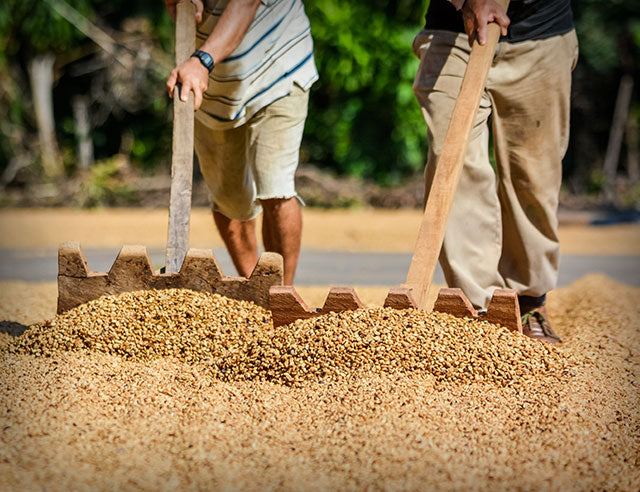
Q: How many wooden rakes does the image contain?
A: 2